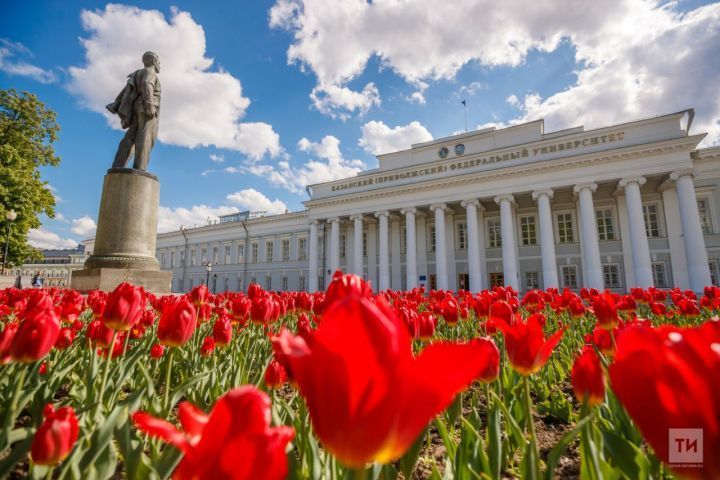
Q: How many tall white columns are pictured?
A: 12